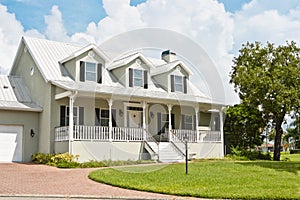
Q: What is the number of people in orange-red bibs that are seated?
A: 0